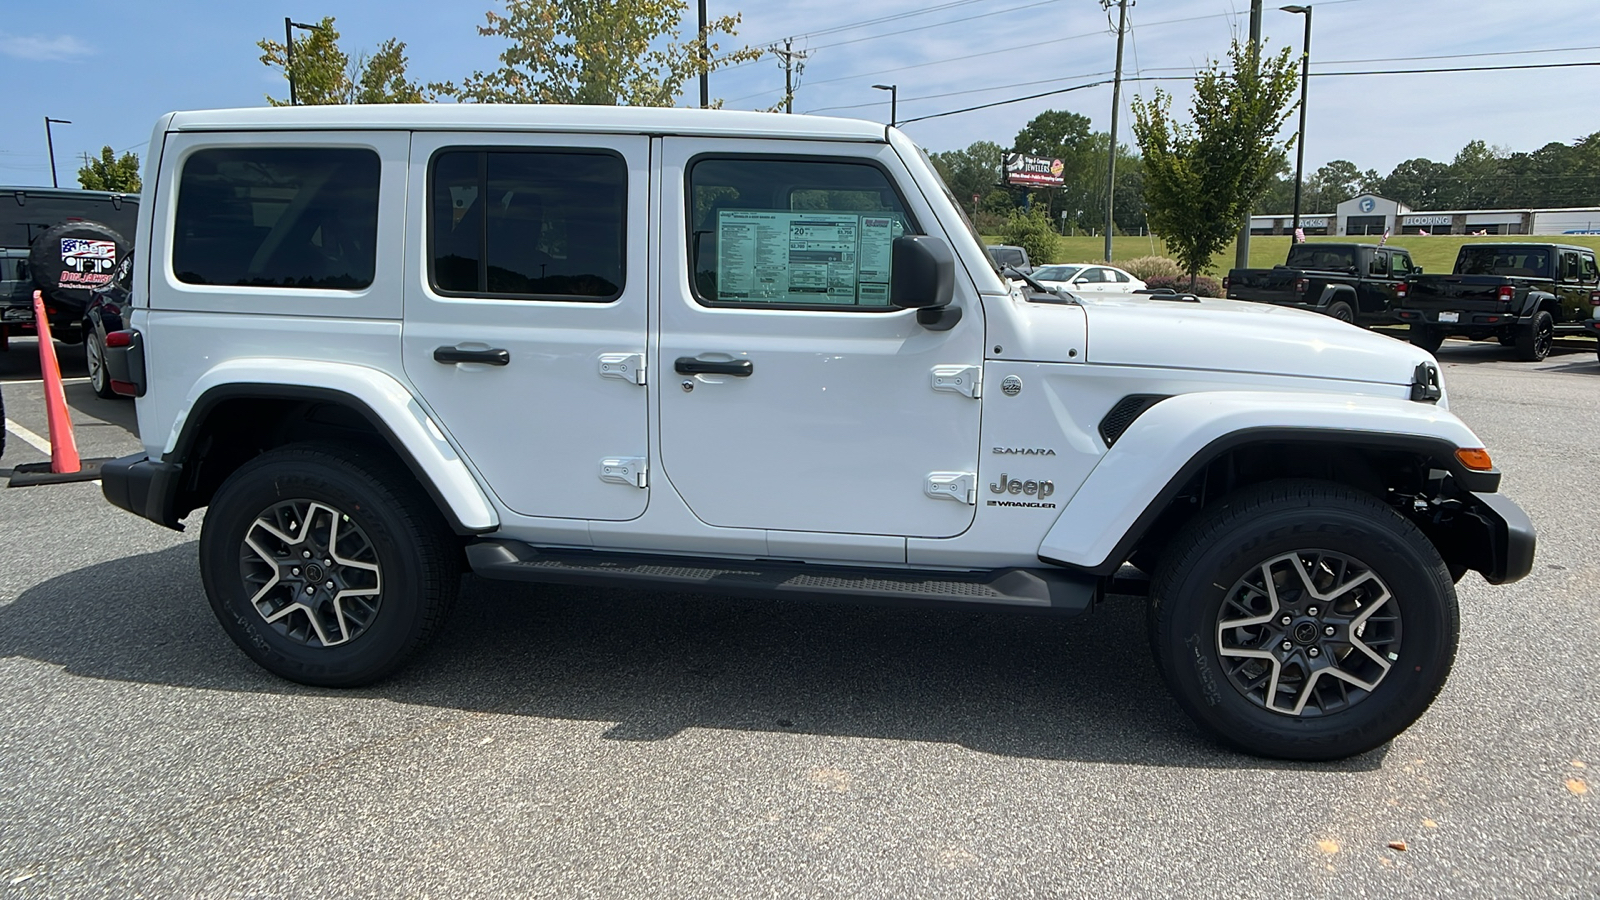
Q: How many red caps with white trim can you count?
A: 0